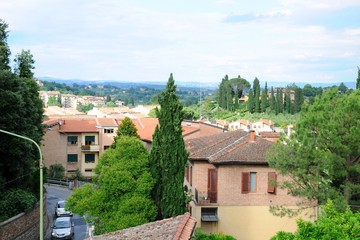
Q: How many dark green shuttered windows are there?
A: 4